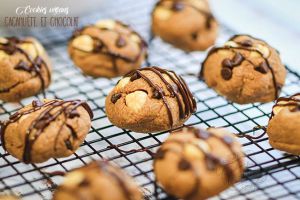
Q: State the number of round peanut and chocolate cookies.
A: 9